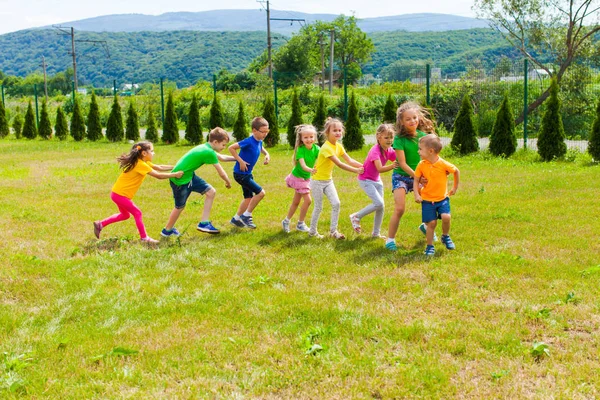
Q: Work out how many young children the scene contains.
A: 8